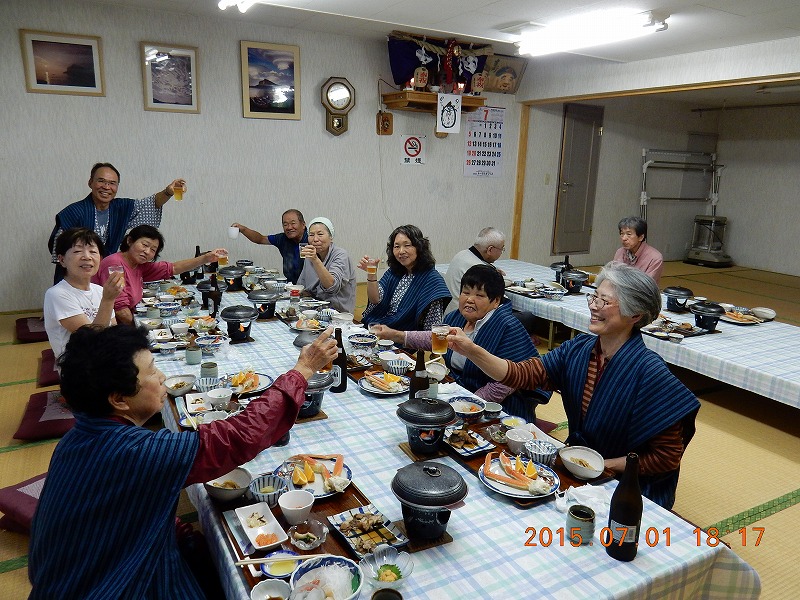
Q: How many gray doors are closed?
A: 1